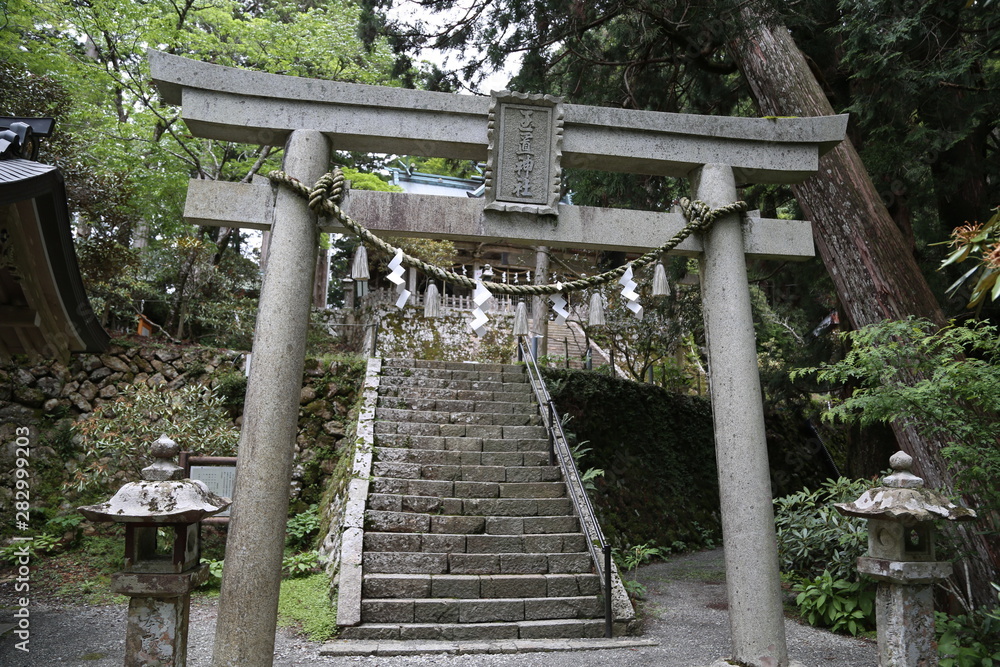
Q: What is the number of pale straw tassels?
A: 5